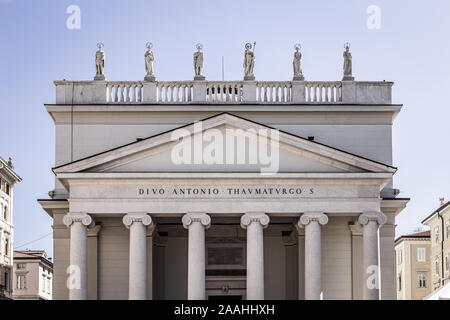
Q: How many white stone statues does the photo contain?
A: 6